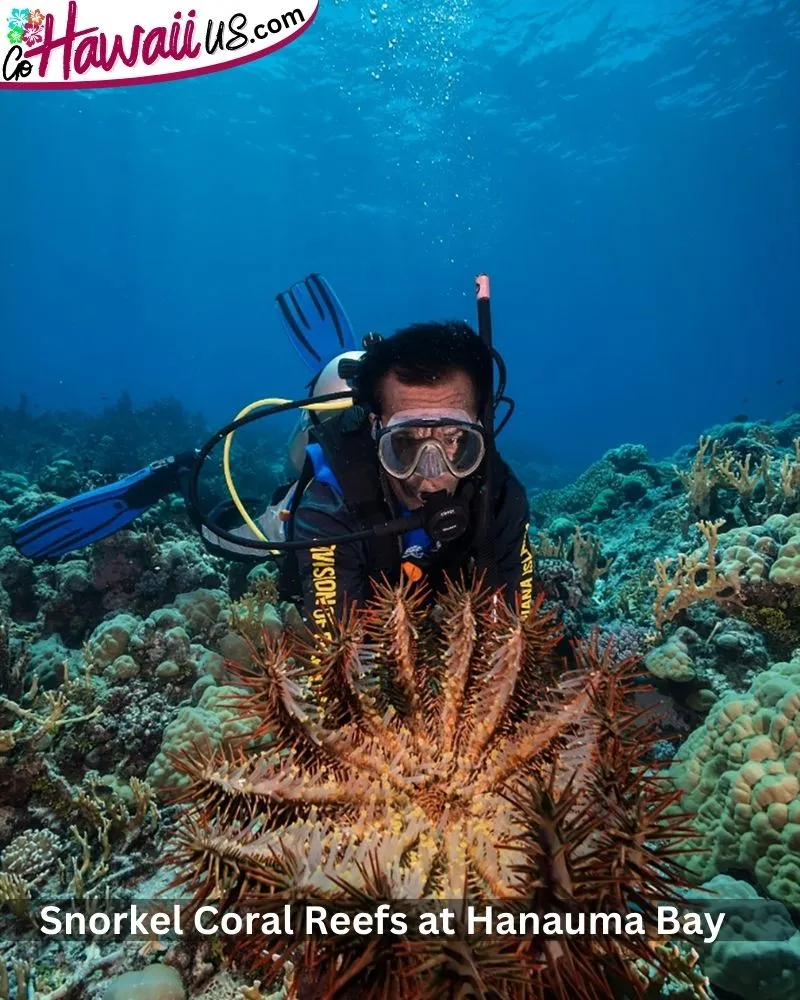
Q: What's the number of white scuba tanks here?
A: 1